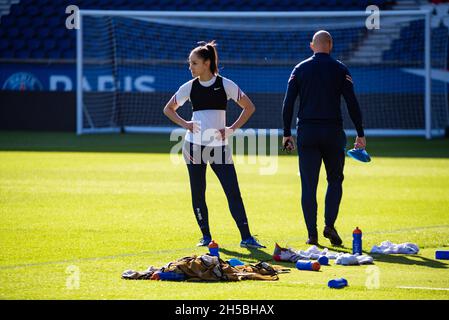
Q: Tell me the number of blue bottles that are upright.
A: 2